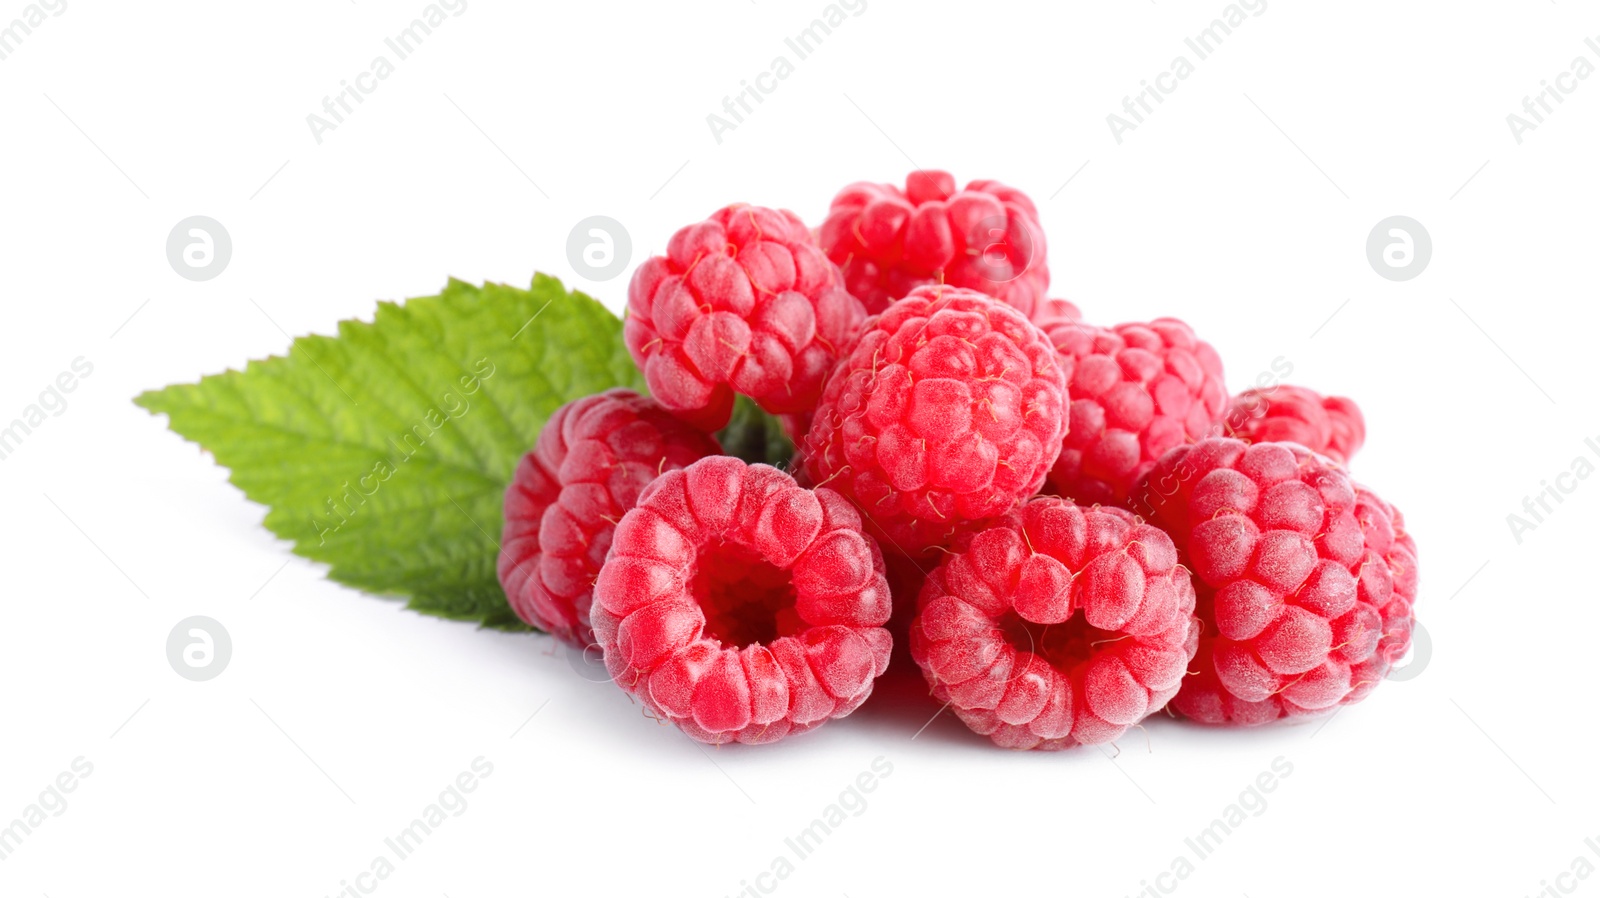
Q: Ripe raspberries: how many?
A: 9